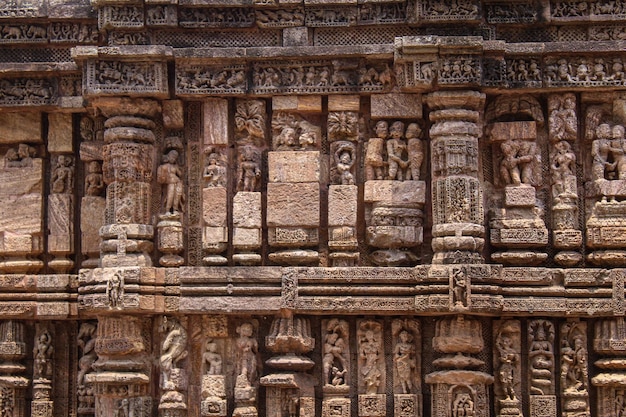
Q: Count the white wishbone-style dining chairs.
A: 0